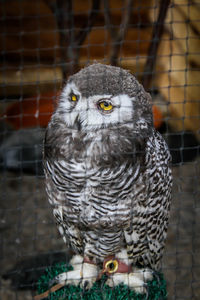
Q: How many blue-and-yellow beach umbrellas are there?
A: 0